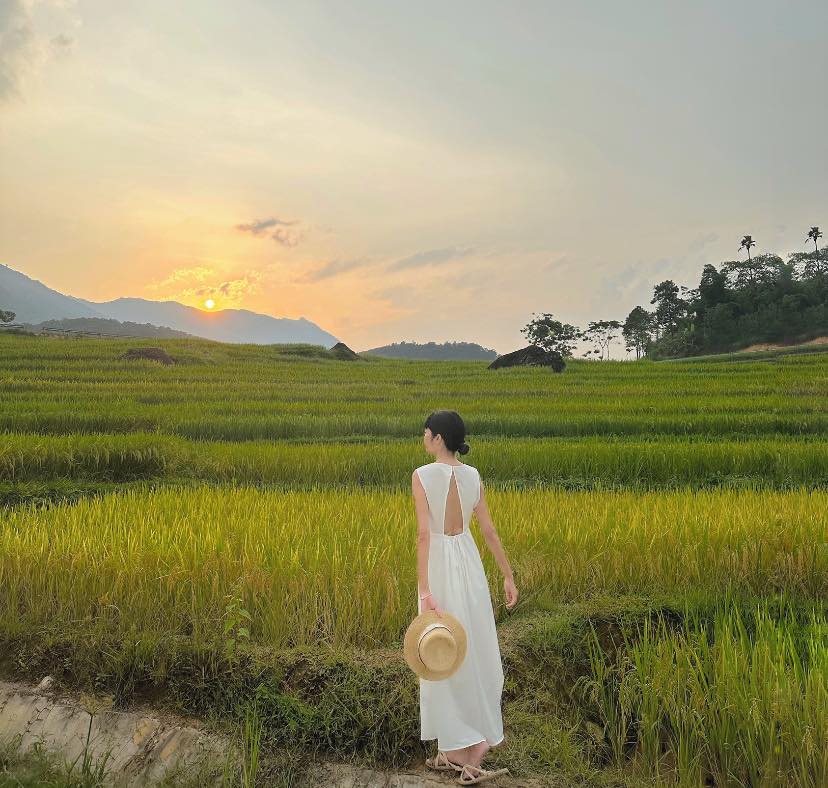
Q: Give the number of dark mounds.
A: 3